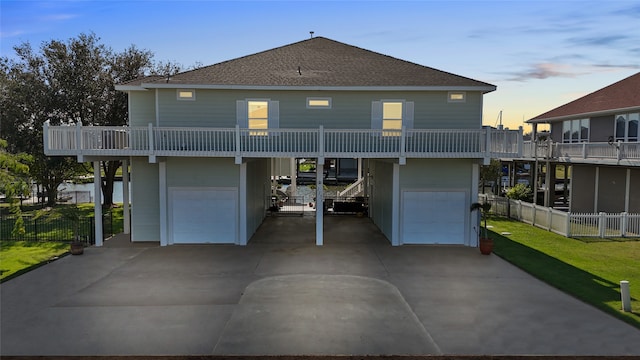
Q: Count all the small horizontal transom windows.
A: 3